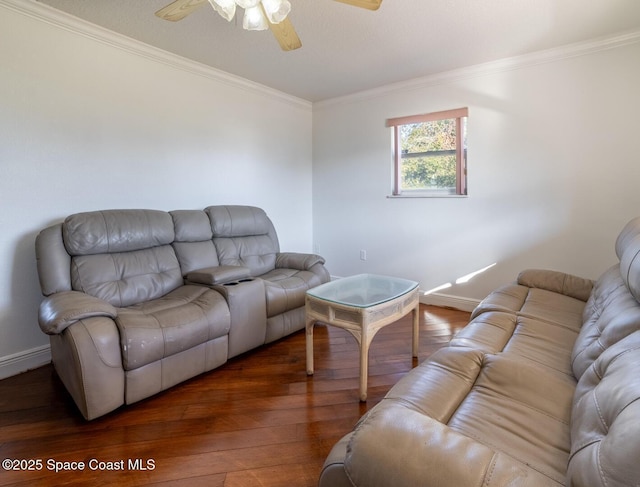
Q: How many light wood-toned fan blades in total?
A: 3